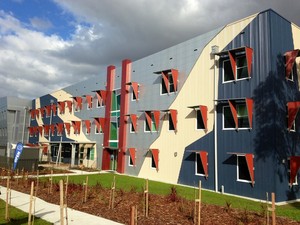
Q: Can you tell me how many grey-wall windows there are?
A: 10